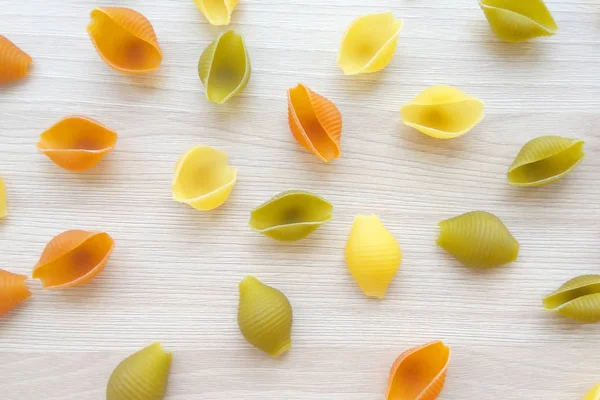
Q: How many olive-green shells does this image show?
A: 8